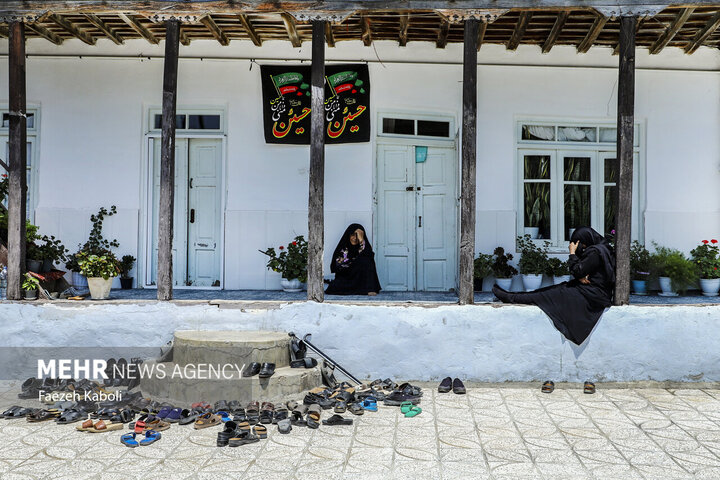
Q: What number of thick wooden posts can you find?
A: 5